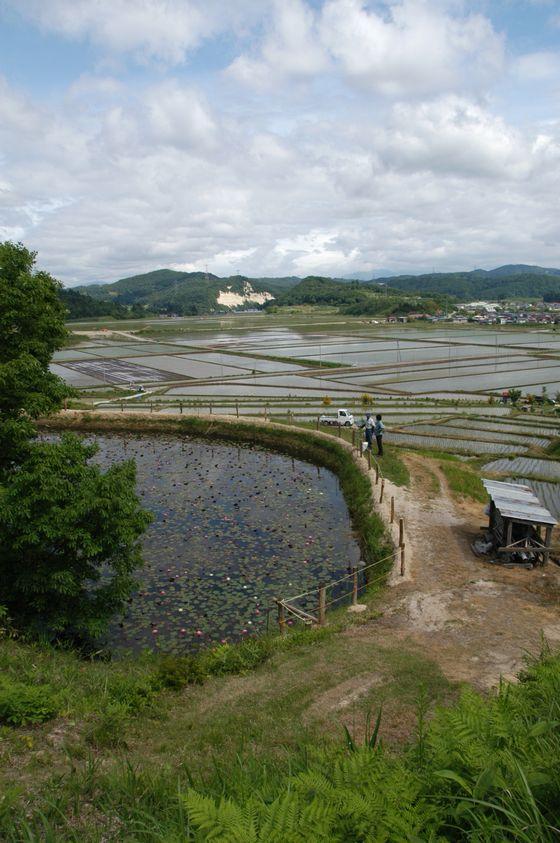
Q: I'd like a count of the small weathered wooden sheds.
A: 1